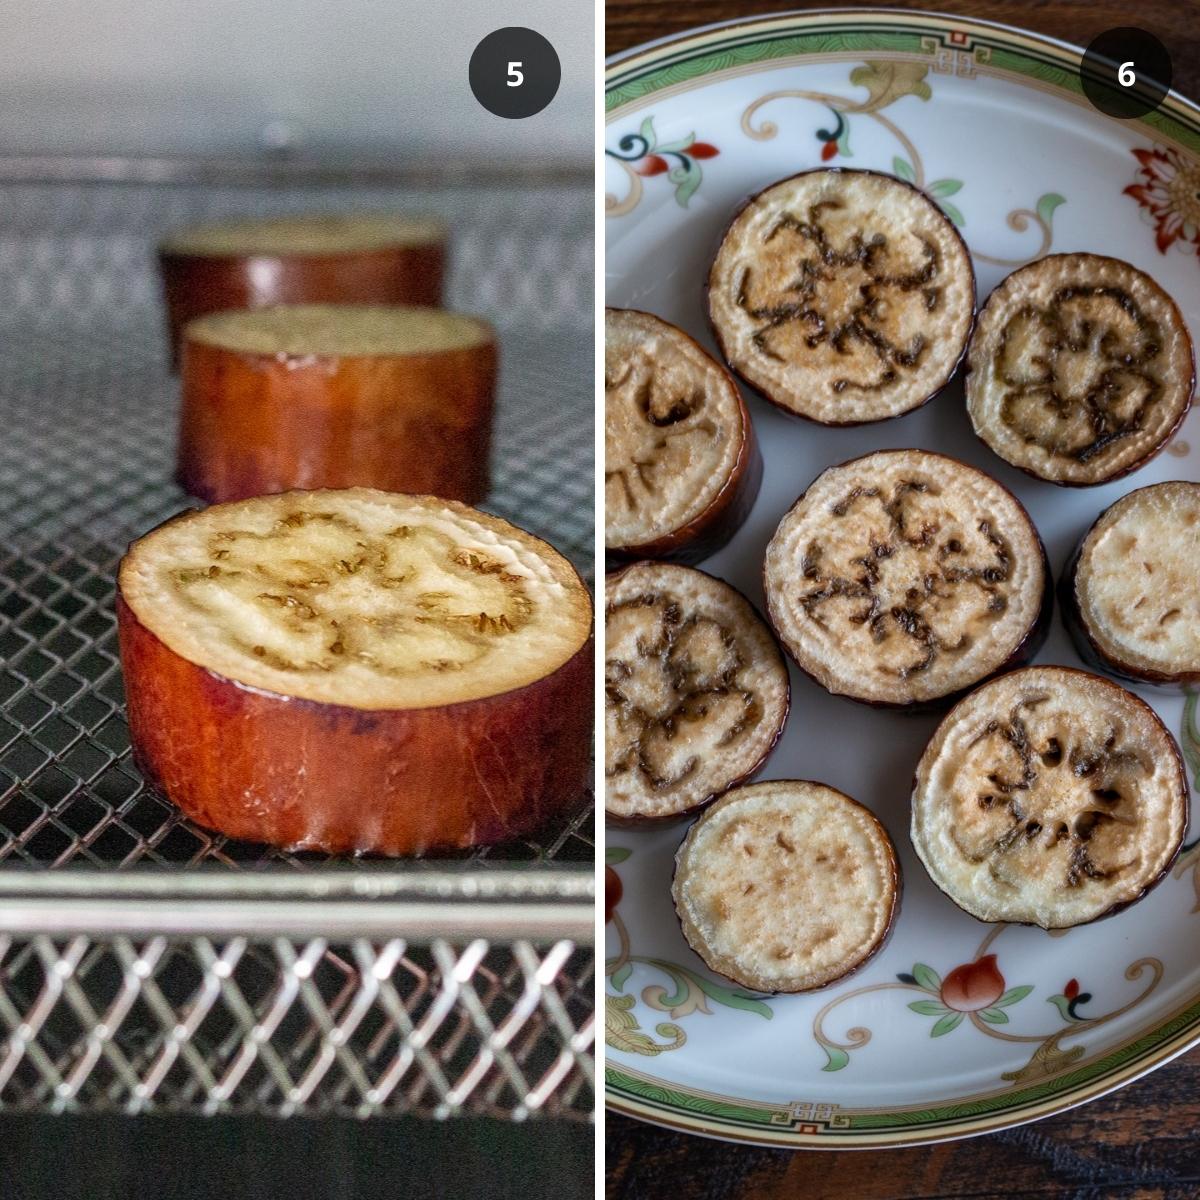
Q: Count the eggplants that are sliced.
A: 11